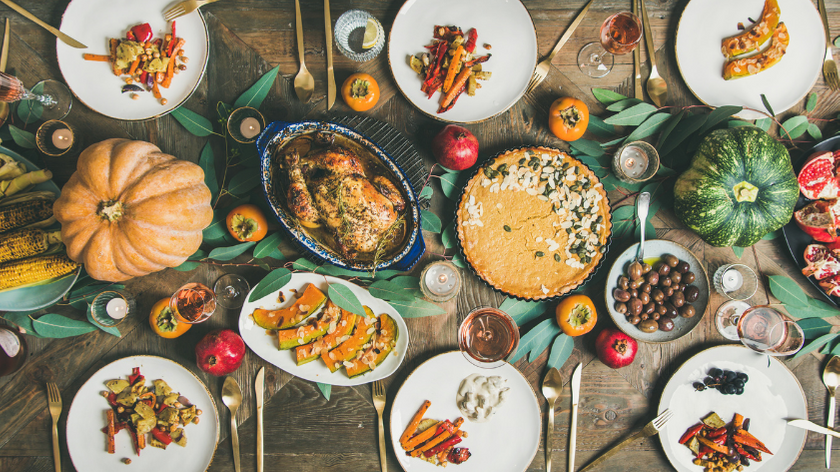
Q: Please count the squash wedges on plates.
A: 7